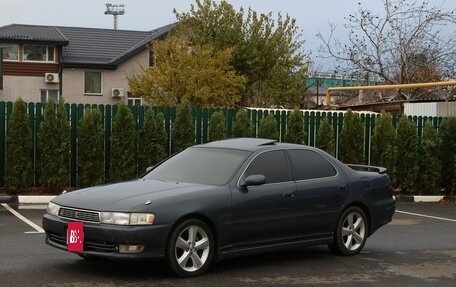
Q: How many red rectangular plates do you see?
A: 1